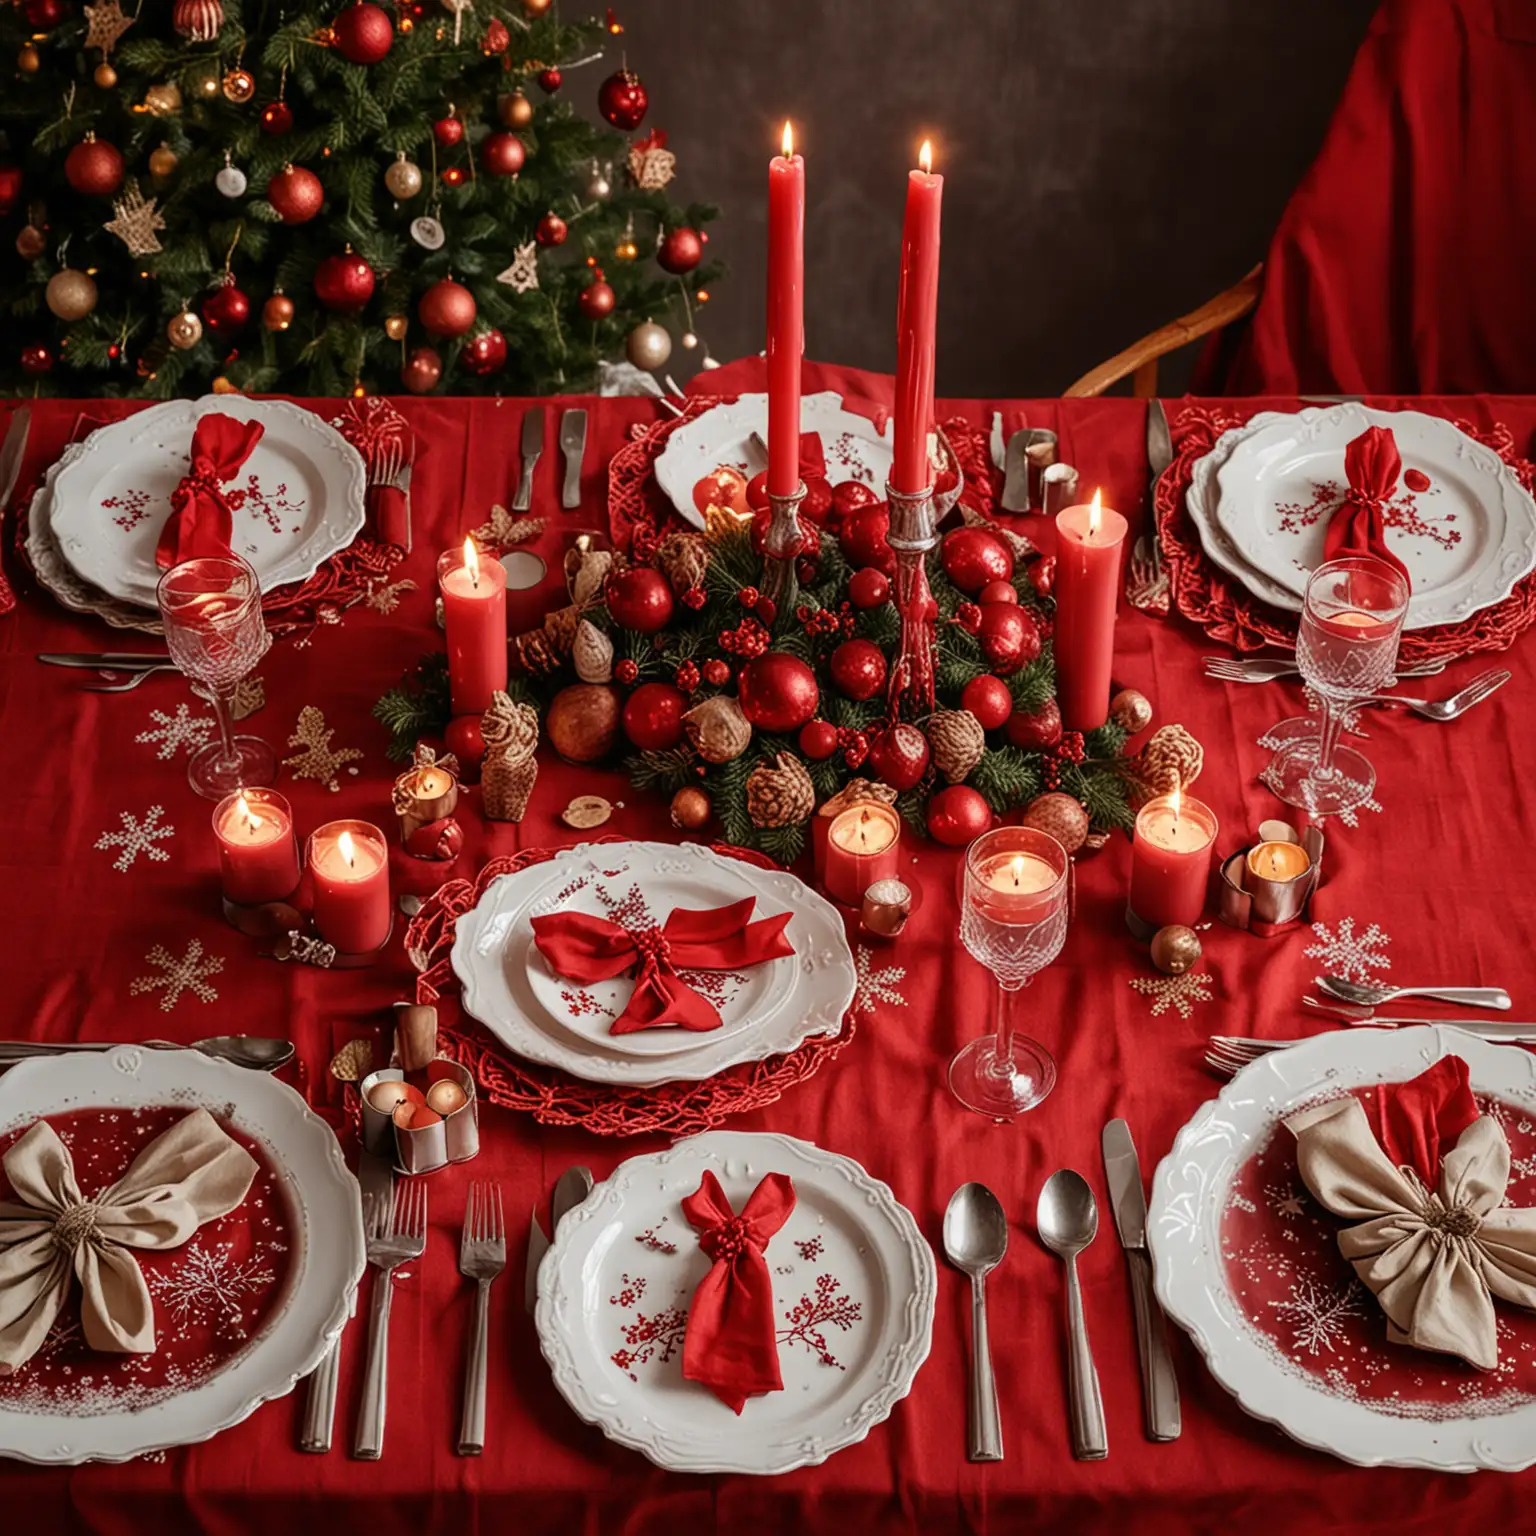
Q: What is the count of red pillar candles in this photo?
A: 6